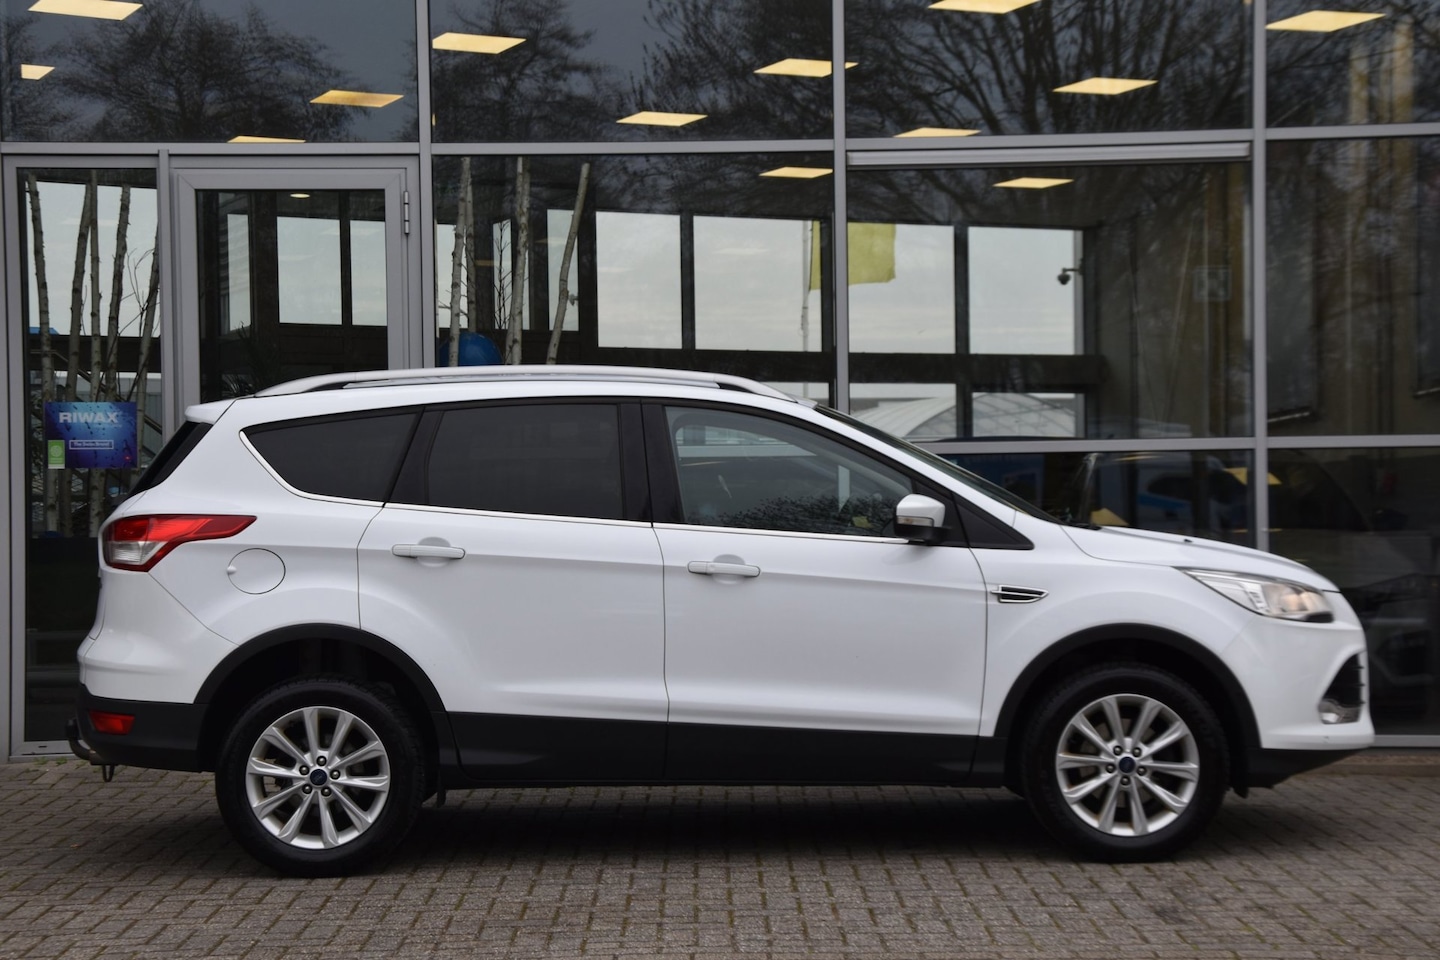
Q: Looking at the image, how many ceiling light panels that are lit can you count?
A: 13